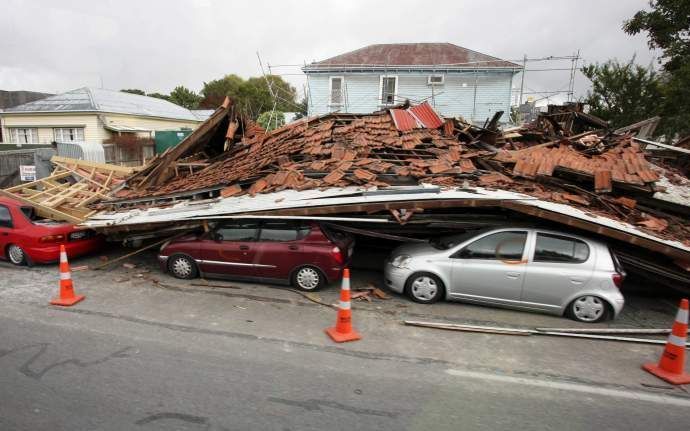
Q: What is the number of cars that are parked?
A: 3